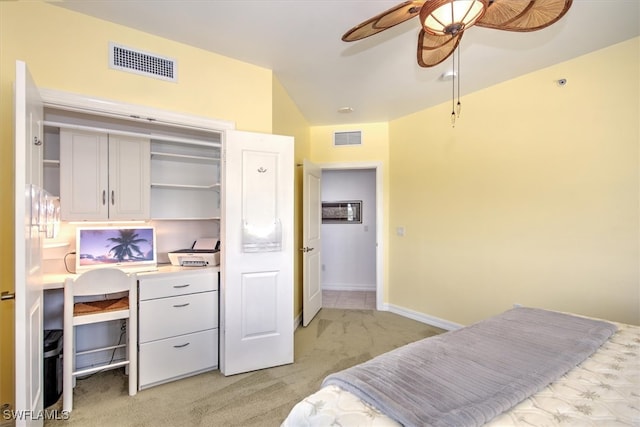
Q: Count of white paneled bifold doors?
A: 2